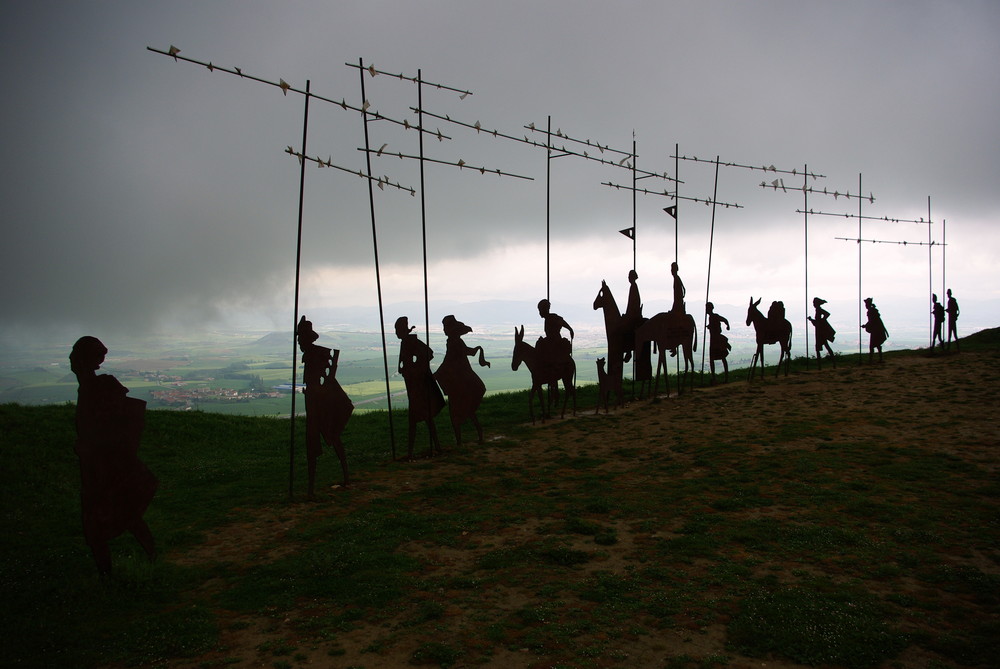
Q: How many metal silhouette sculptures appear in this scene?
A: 14